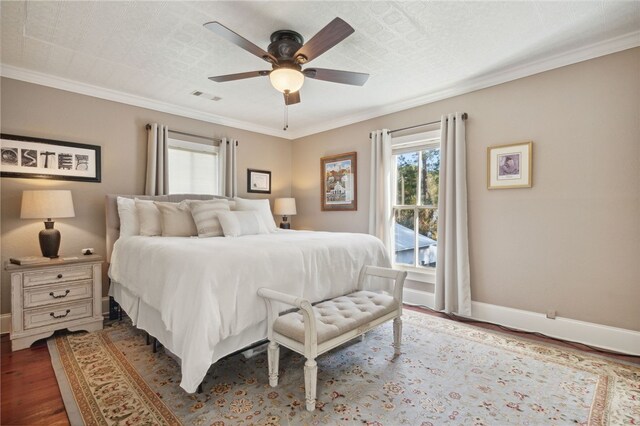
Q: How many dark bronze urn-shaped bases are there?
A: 2